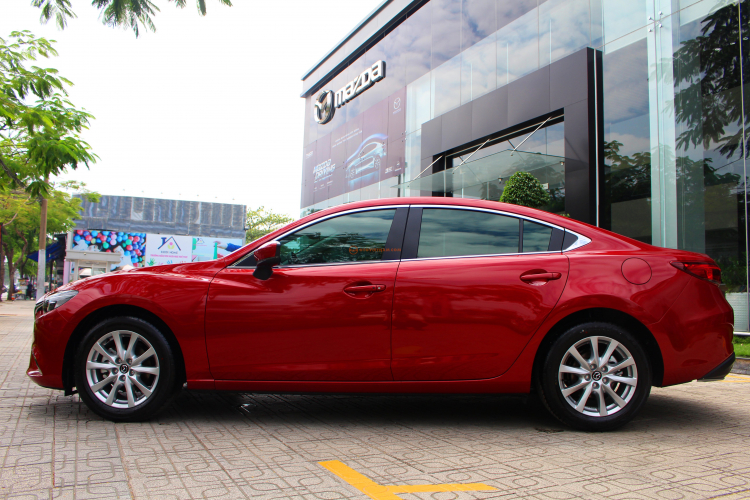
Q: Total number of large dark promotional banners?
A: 1